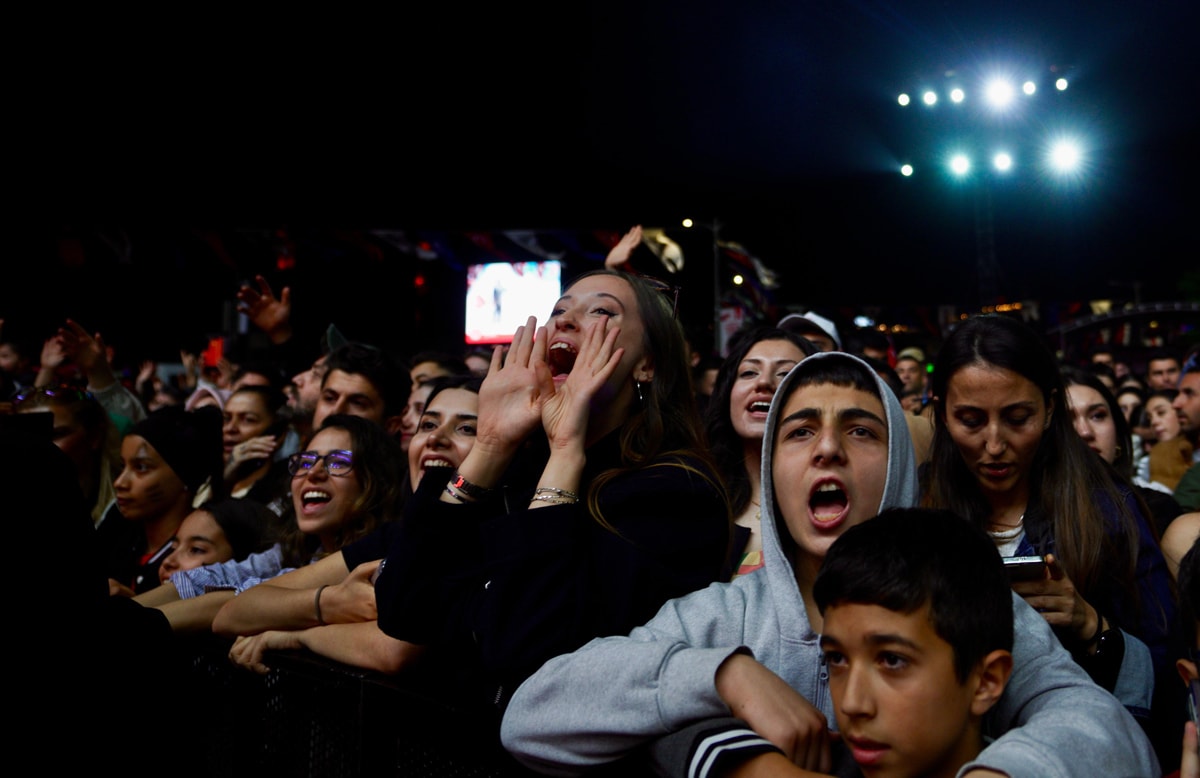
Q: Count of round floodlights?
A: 10